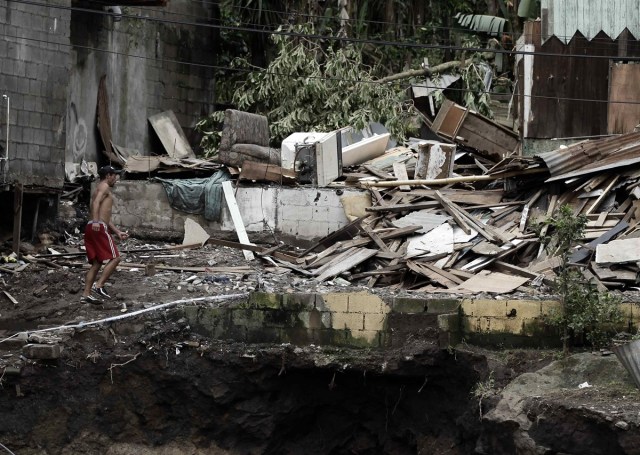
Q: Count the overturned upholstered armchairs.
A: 1